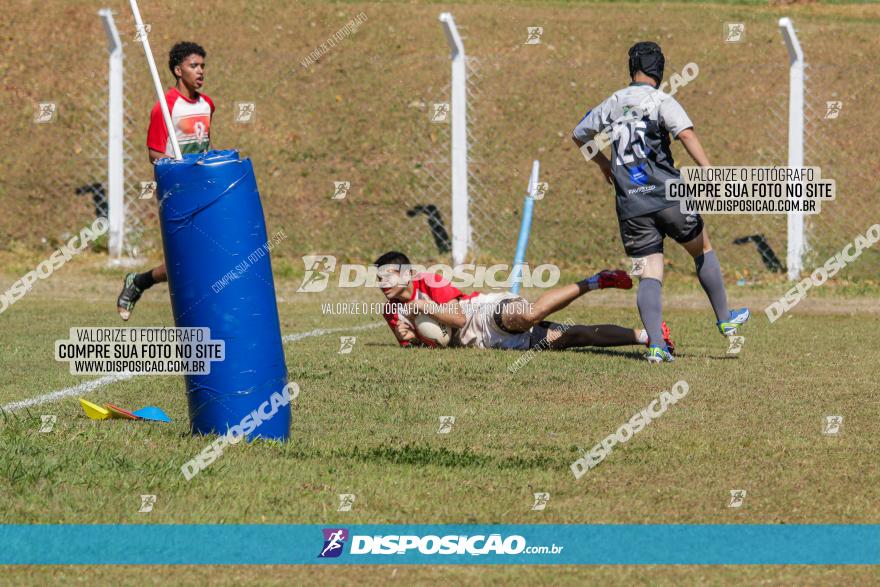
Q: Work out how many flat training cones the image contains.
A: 3